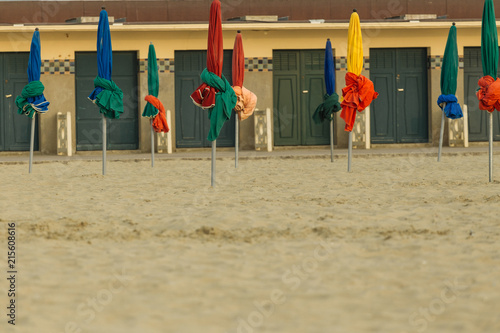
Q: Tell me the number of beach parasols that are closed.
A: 9